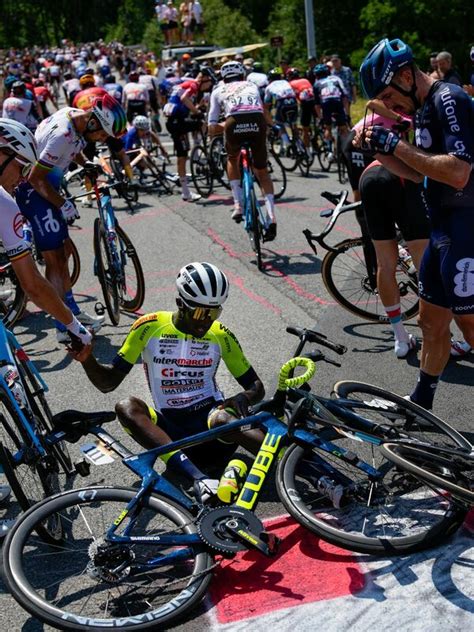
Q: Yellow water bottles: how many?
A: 1